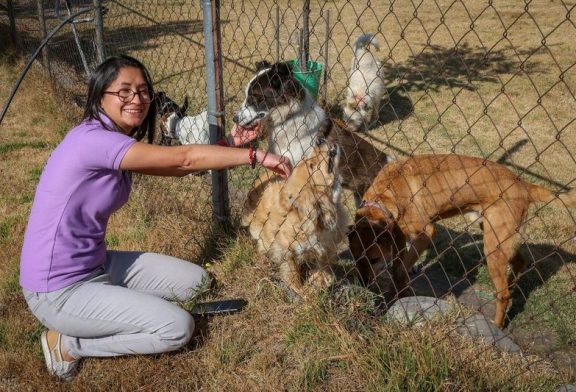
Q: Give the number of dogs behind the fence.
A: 5